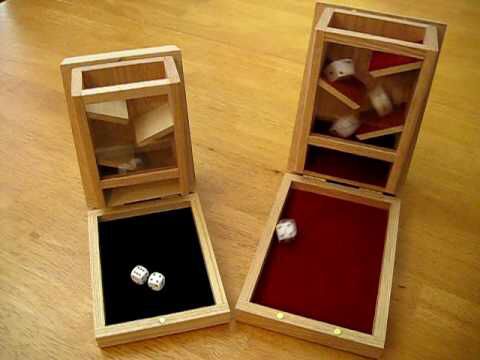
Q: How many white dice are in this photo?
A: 6